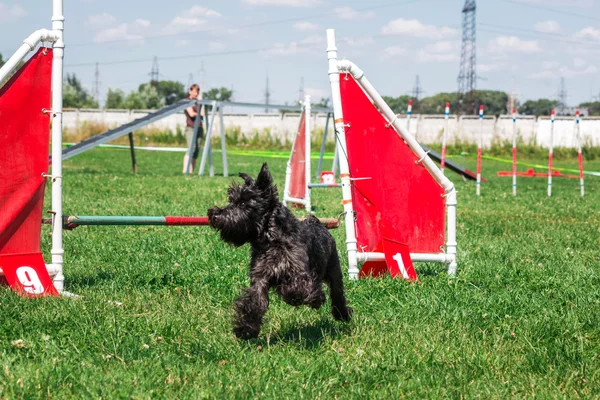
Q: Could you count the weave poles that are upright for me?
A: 6